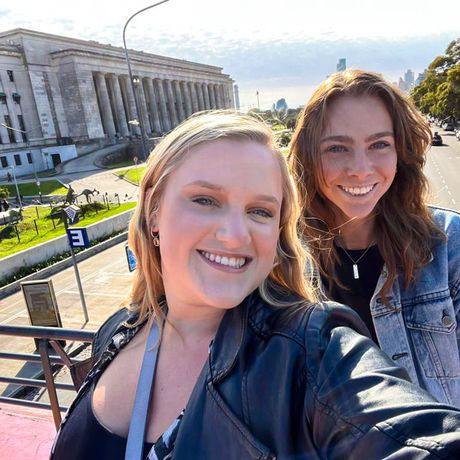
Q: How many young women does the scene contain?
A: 2